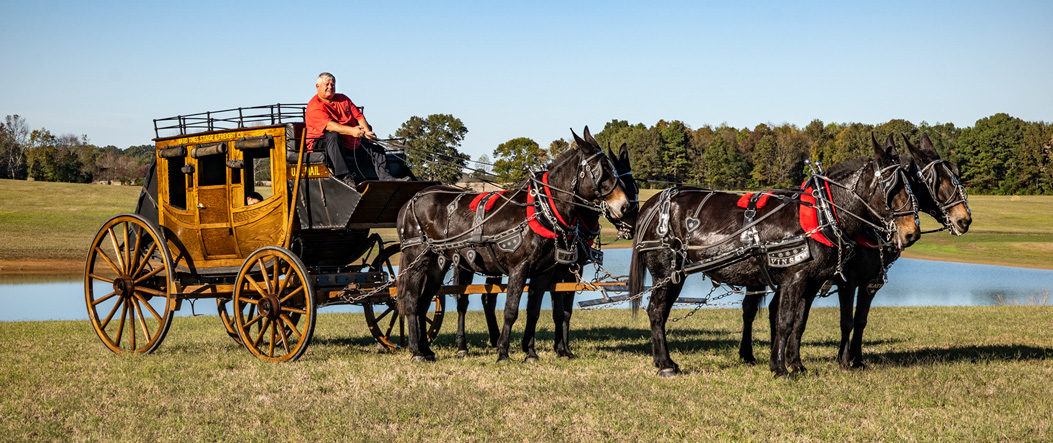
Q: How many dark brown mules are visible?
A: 4